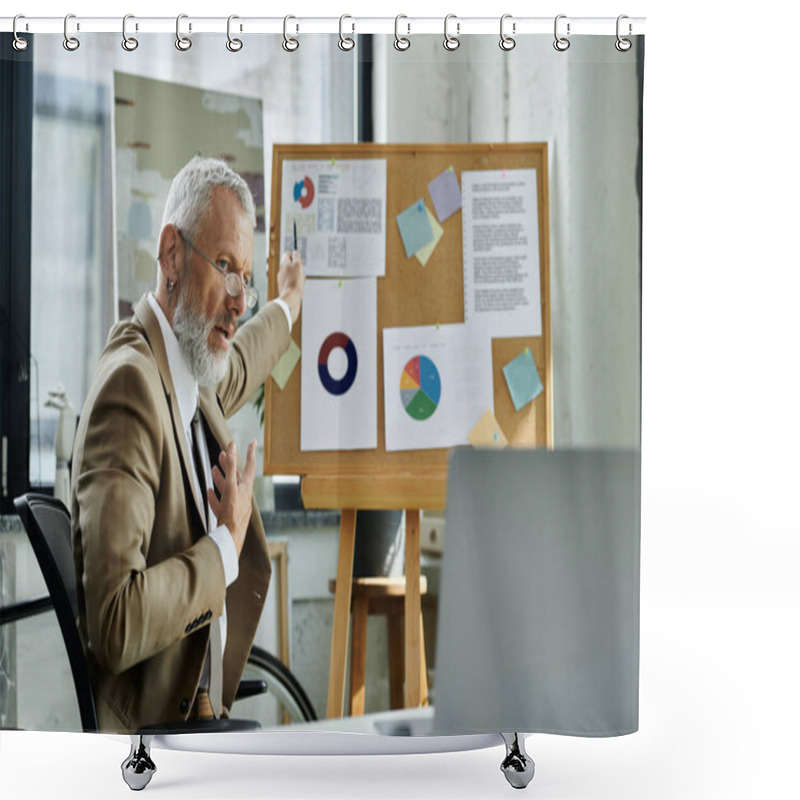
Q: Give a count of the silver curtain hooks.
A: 12